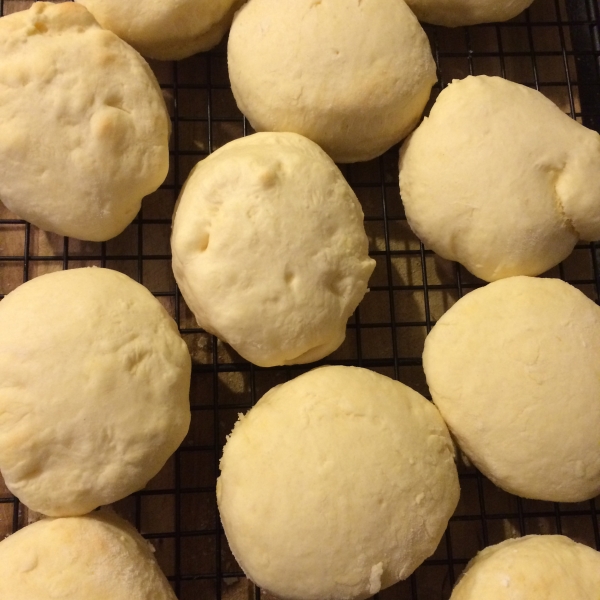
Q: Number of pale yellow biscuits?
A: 11